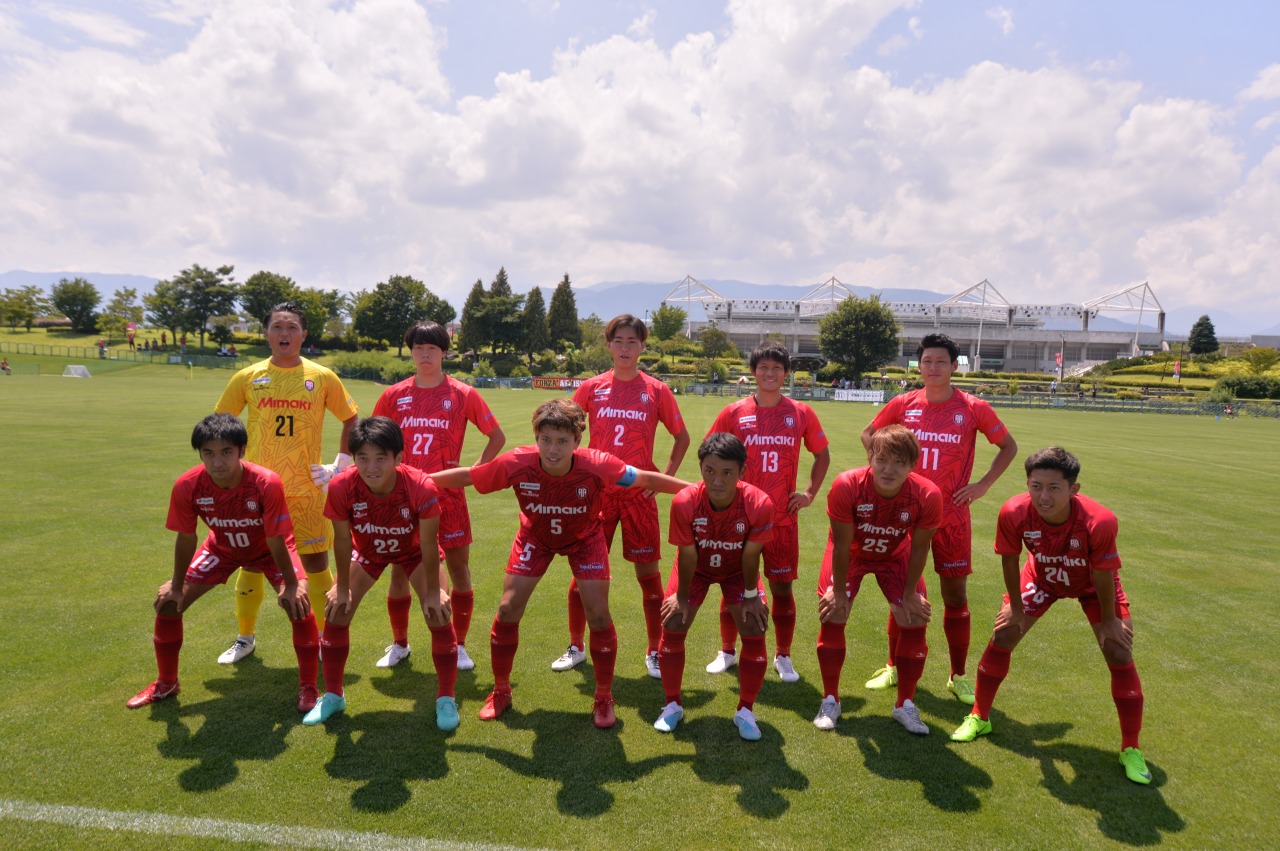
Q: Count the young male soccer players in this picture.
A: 11